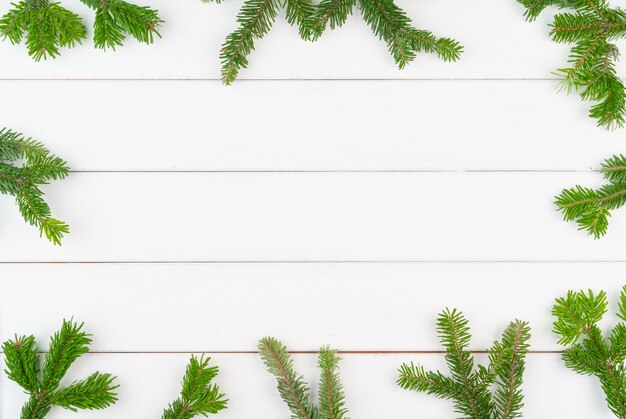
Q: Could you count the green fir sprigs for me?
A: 11